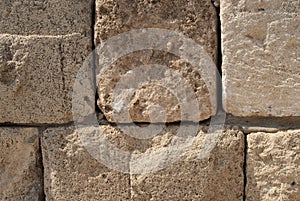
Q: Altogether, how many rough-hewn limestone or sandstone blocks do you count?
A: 6